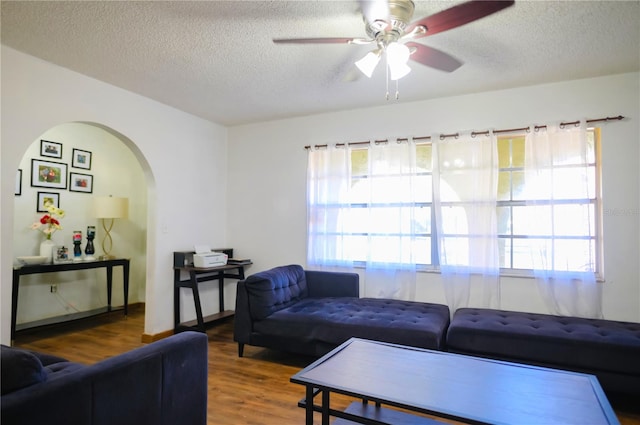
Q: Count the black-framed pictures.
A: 6